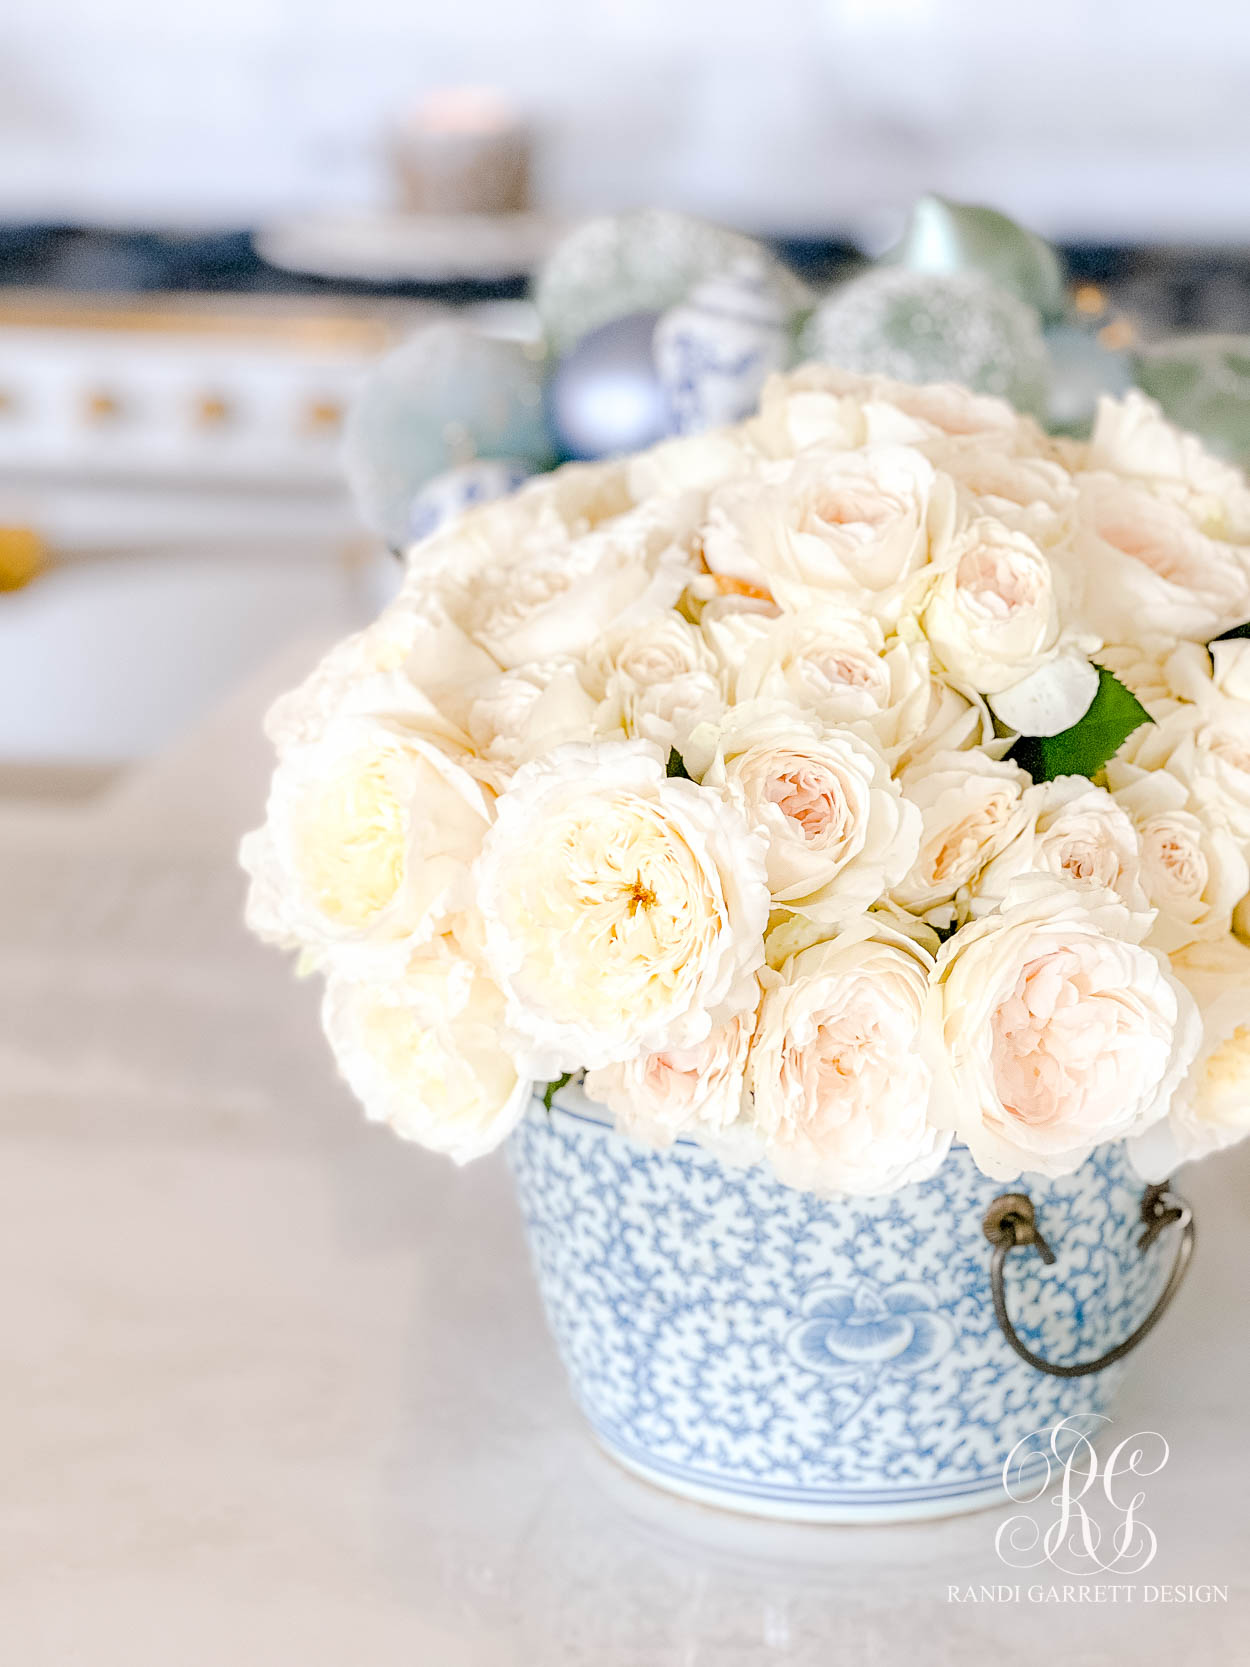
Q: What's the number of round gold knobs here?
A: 4